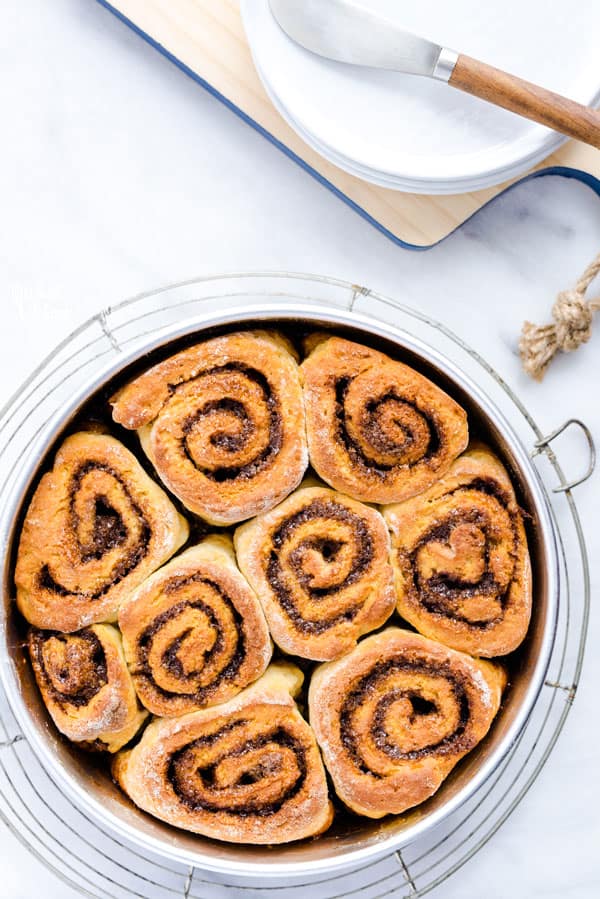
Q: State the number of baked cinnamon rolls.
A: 9